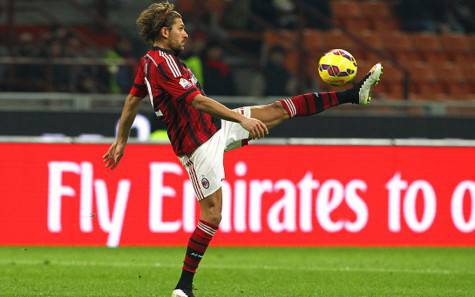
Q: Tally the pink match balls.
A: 0